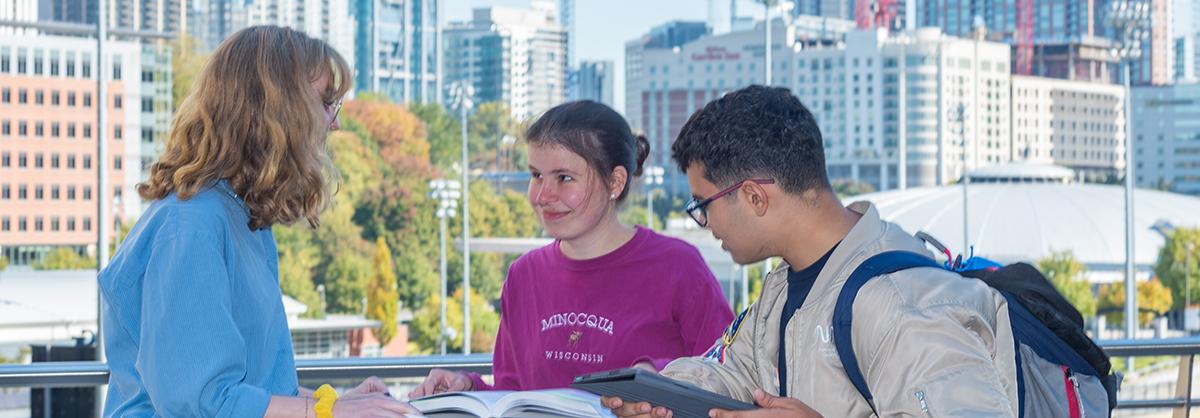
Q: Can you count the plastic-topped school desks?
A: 0